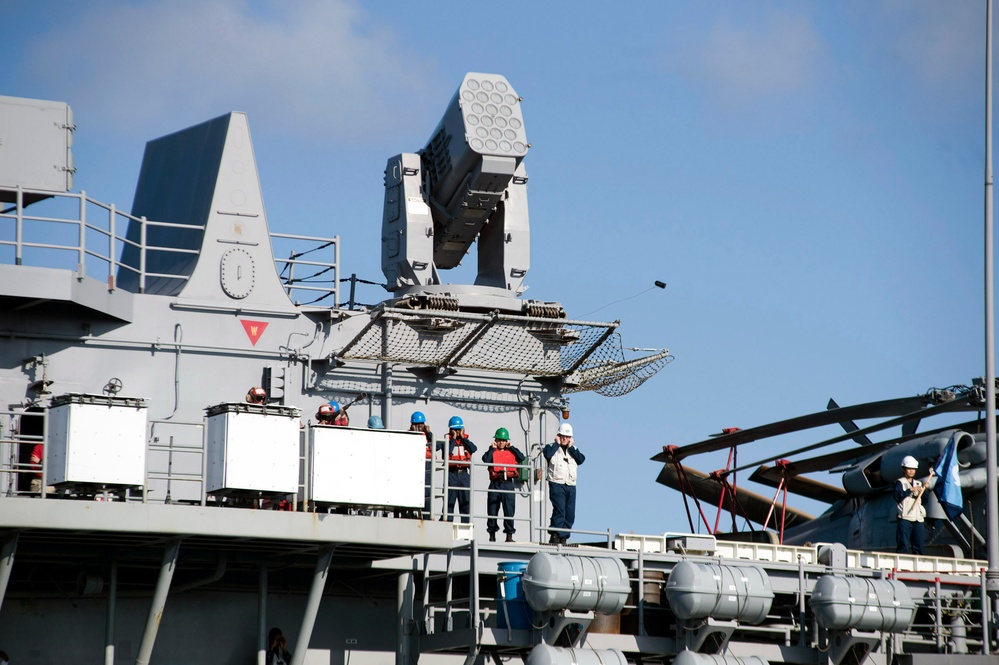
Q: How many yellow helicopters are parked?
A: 0